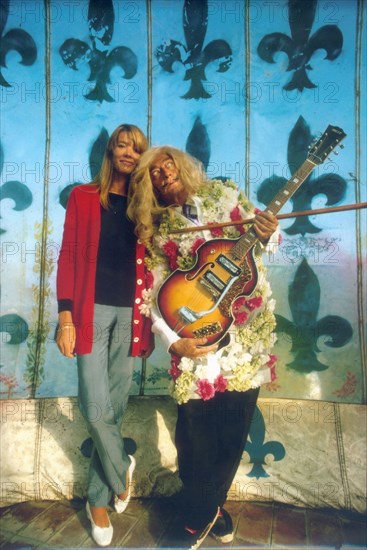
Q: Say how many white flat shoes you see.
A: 2